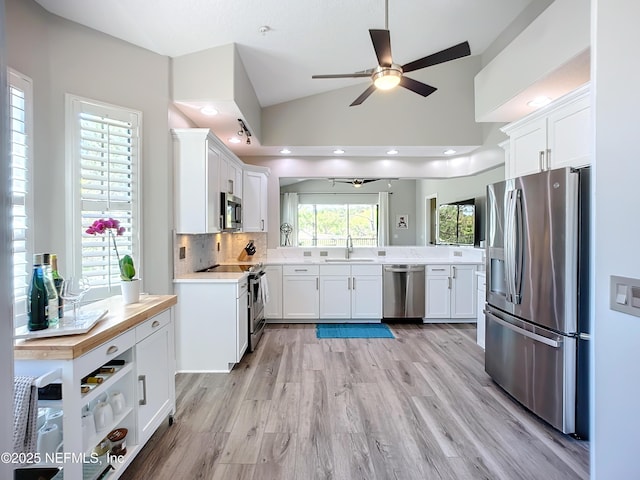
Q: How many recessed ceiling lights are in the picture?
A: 7